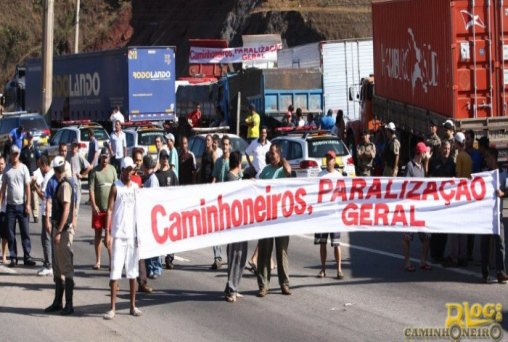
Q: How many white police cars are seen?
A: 4